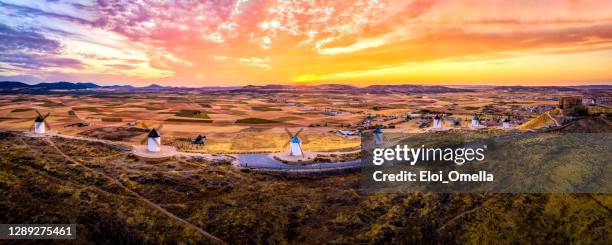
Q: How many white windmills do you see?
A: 7